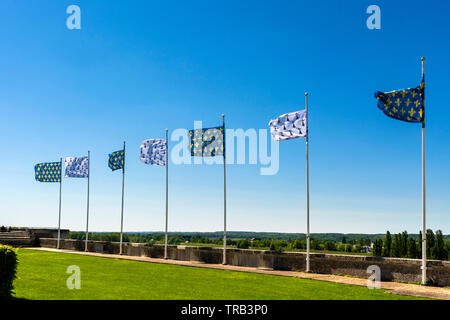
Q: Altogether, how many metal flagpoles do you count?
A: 7